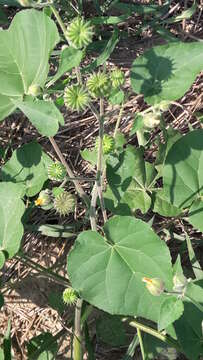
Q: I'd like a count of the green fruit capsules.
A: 8